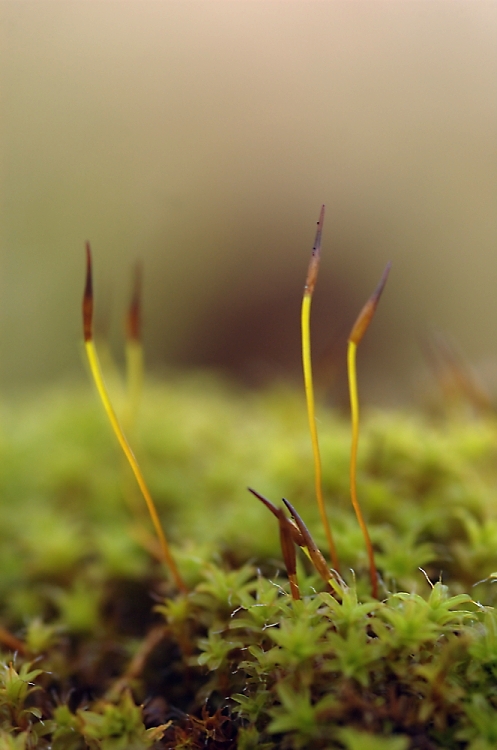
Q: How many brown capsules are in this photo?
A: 7